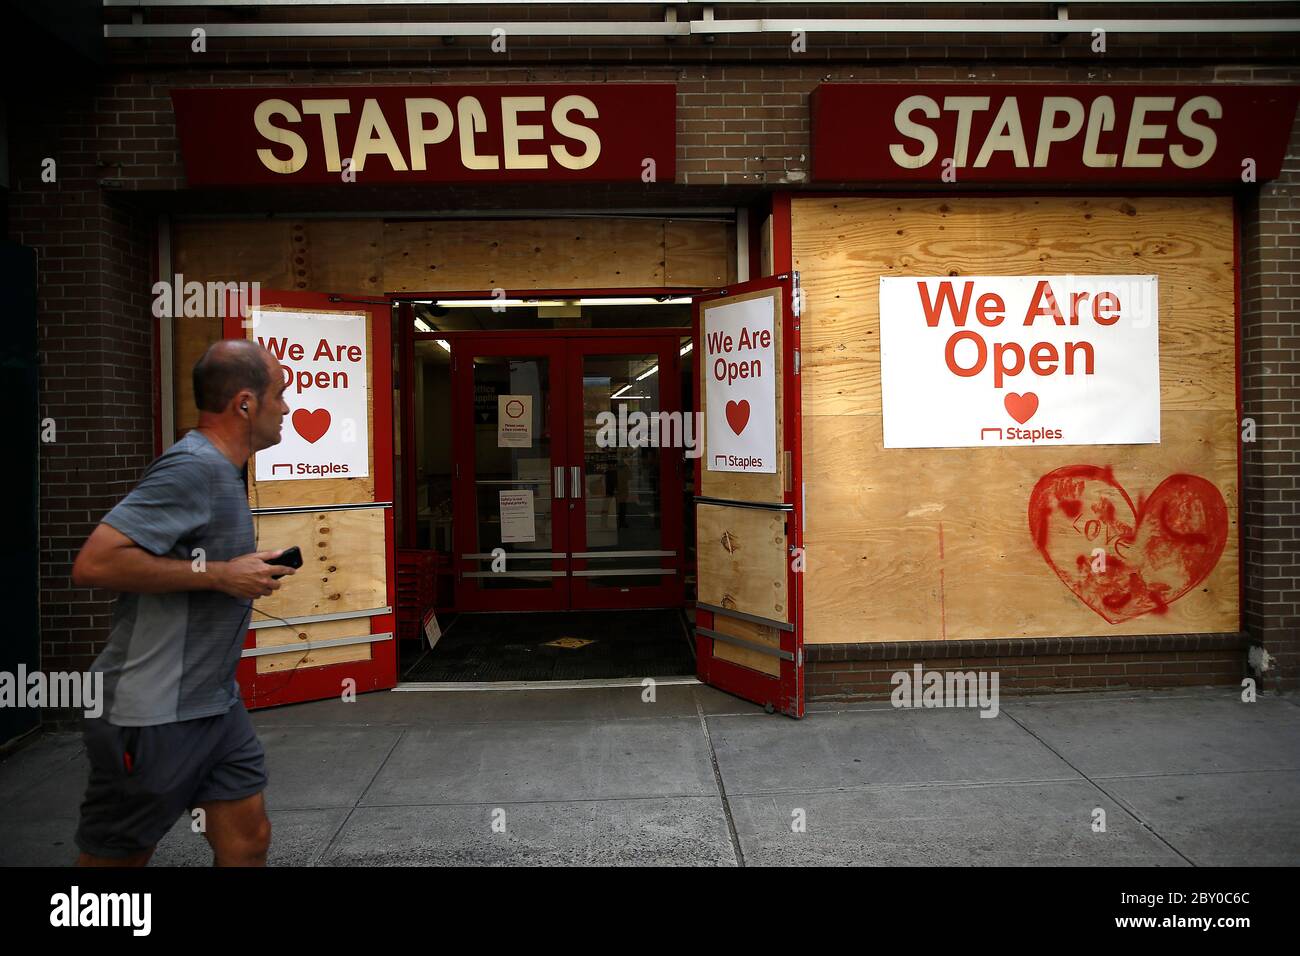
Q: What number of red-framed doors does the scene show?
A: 4